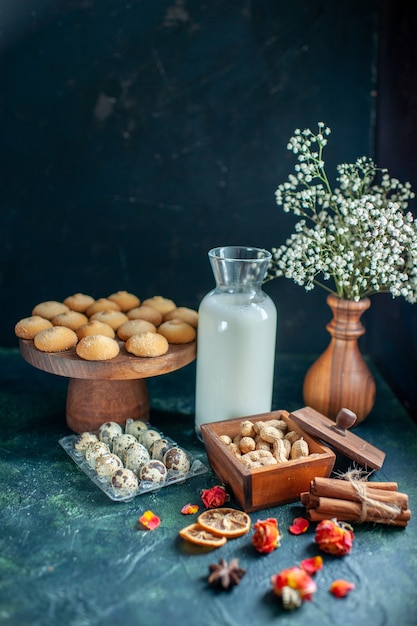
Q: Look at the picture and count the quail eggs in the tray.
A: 12